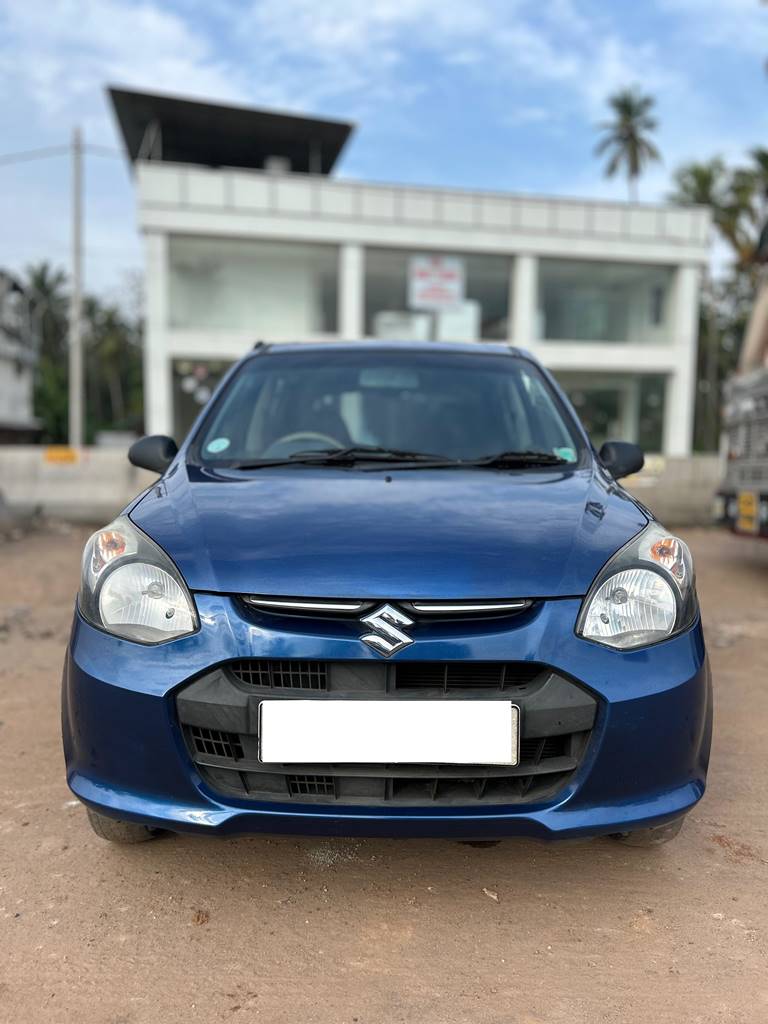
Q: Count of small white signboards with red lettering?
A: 1